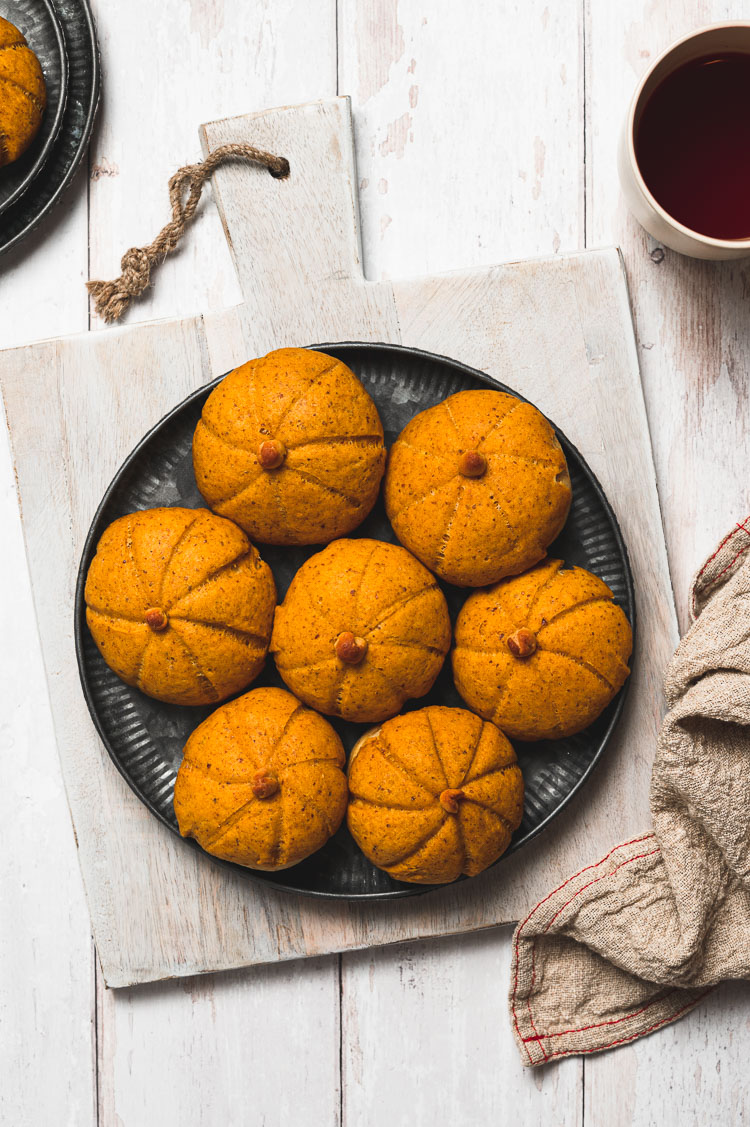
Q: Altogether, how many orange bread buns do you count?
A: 8